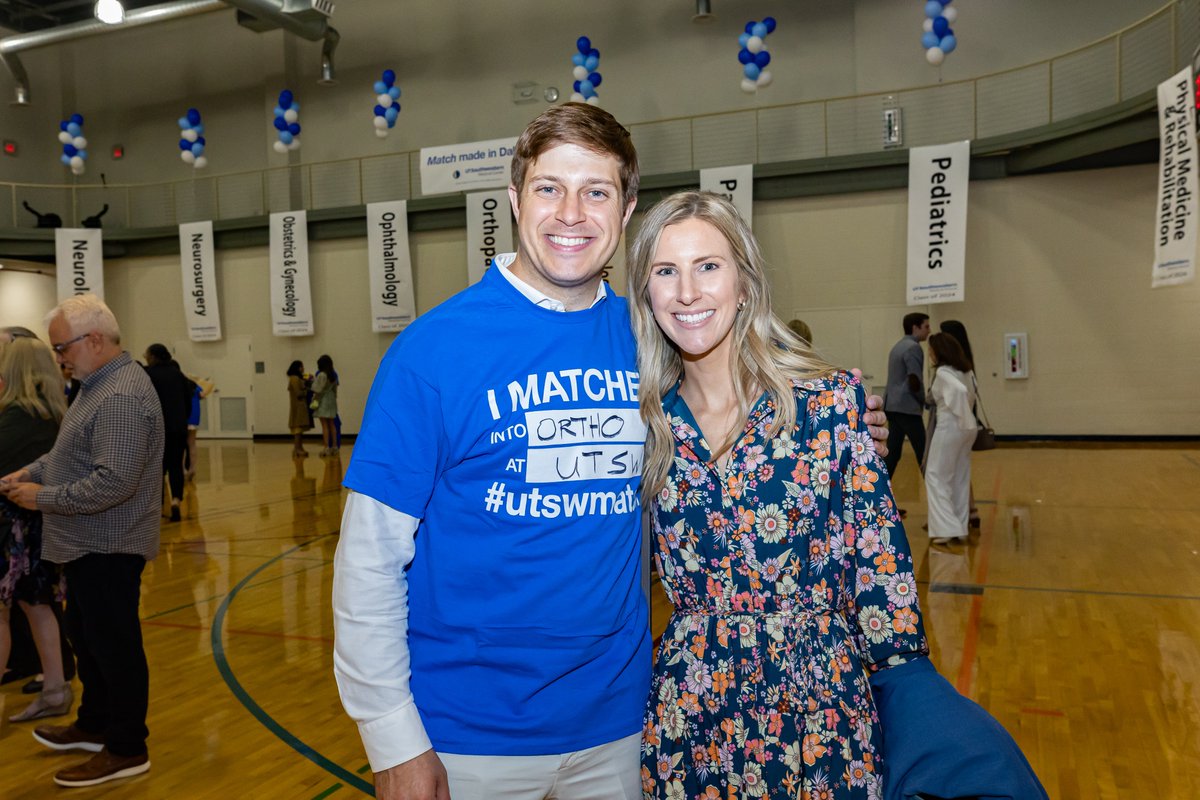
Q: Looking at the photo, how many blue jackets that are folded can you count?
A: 1